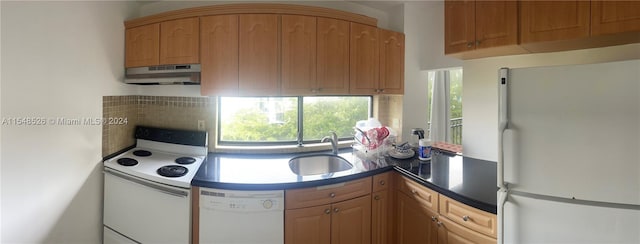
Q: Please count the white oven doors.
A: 1